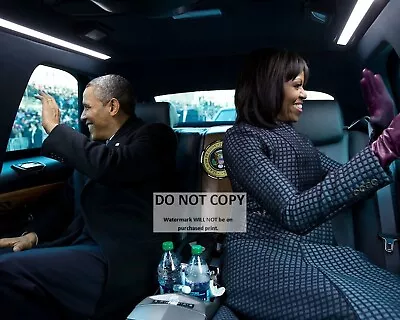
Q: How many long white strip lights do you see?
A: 2